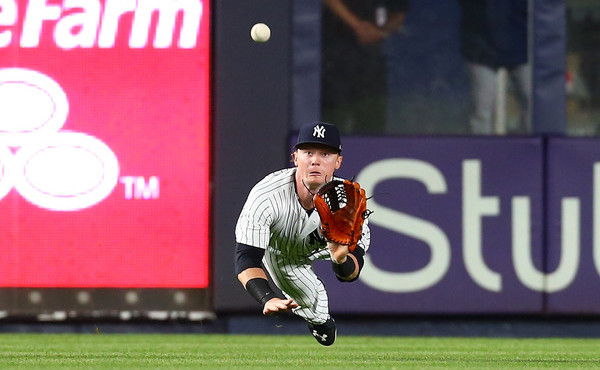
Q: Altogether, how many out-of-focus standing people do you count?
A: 2